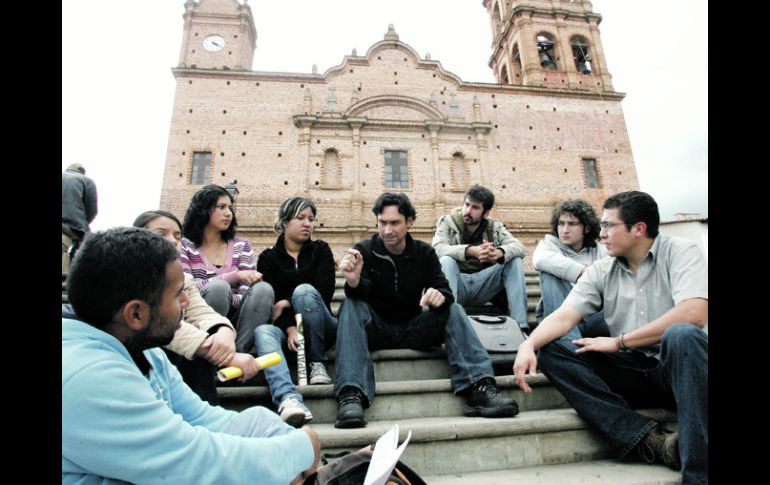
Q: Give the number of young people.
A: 8